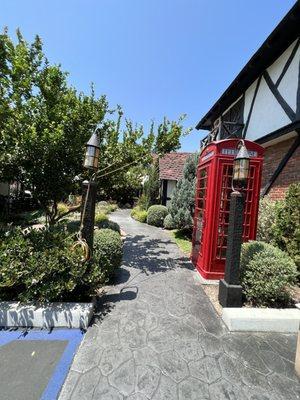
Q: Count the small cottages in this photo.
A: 1